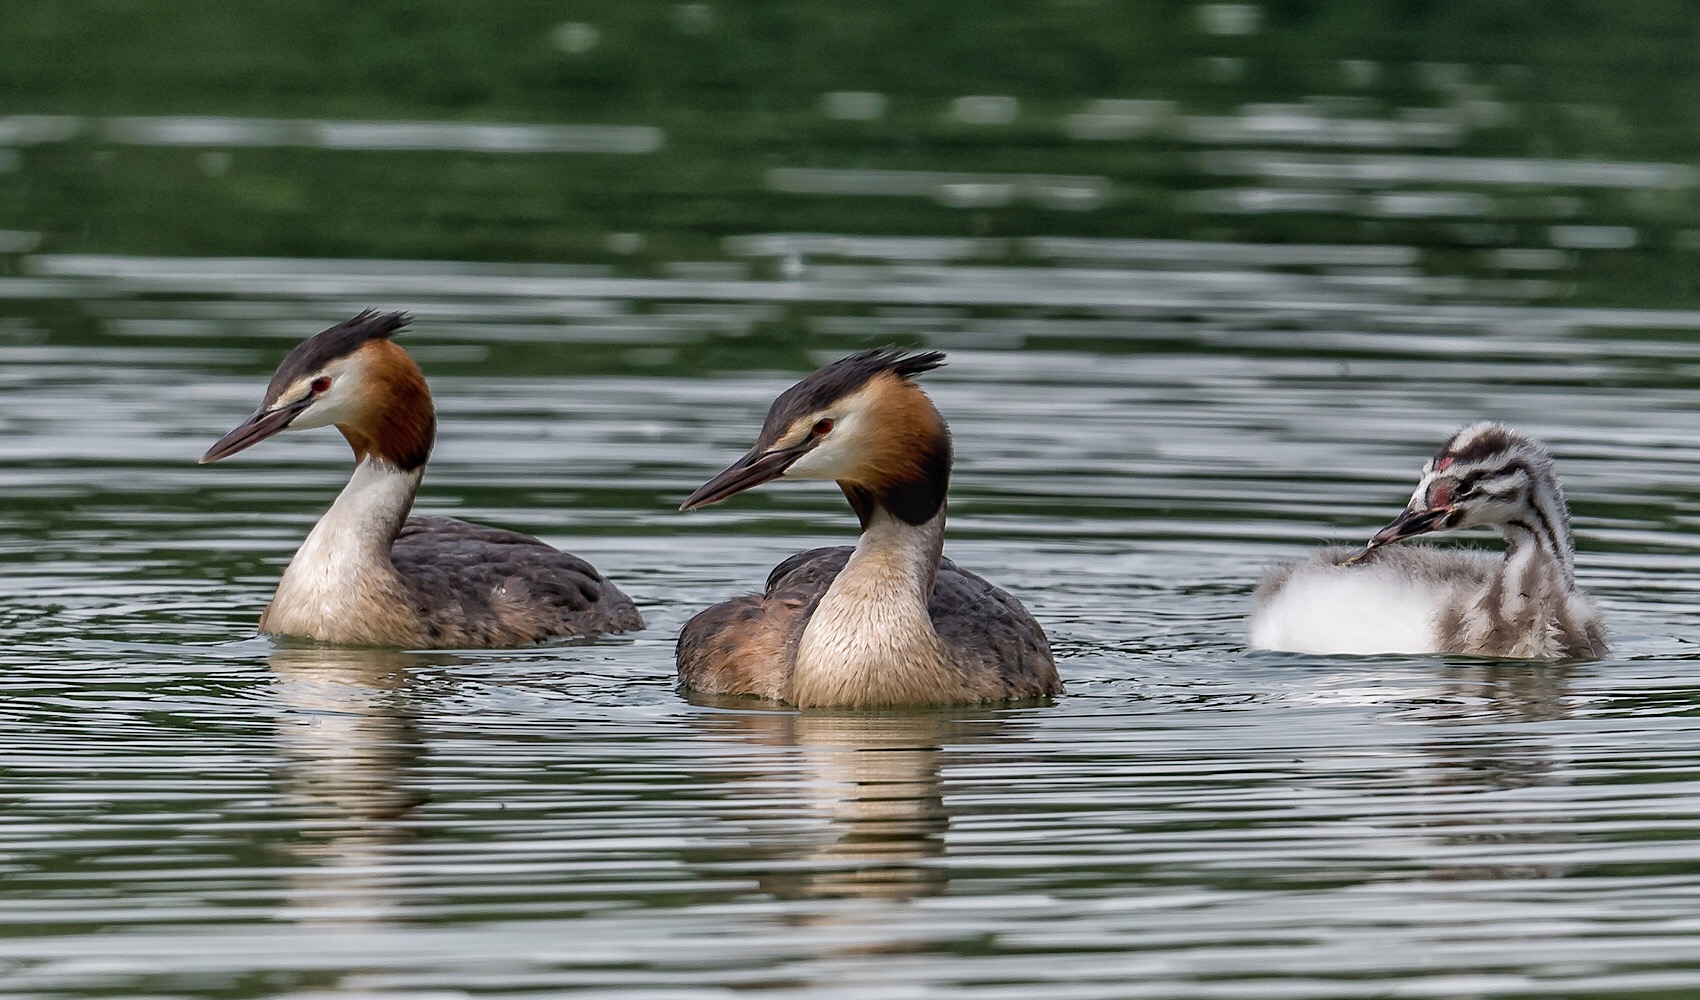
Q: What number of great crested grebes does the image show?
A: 3